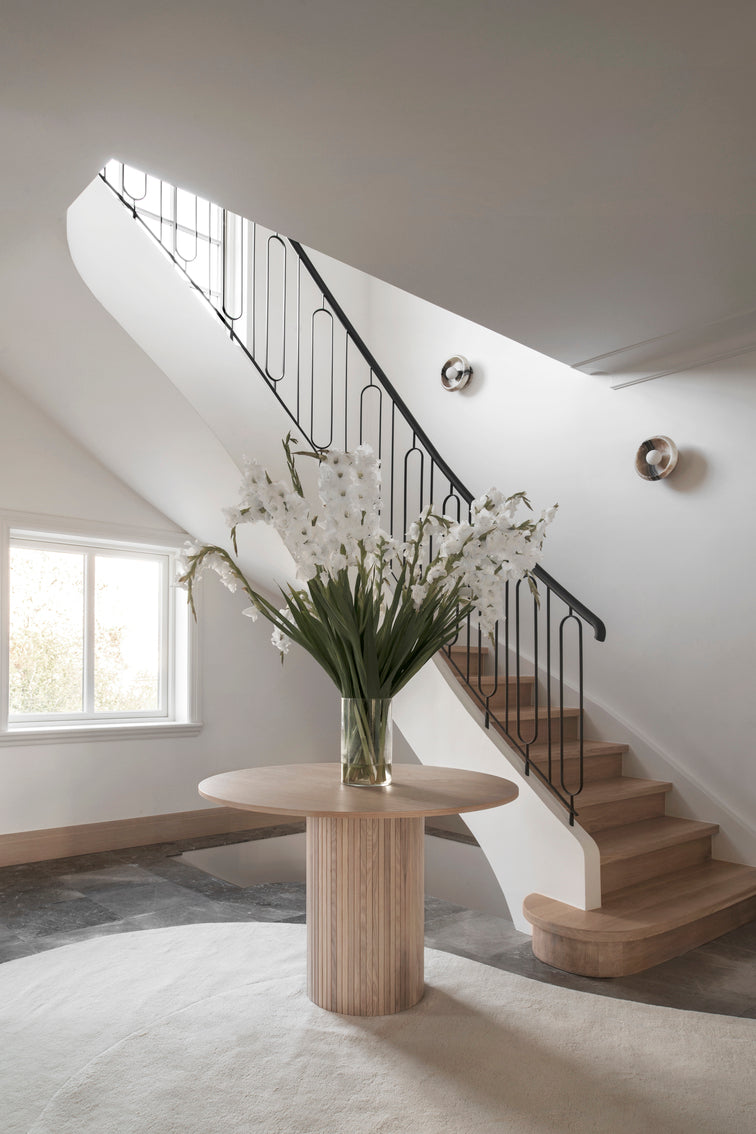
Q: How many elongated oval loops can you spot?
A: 11